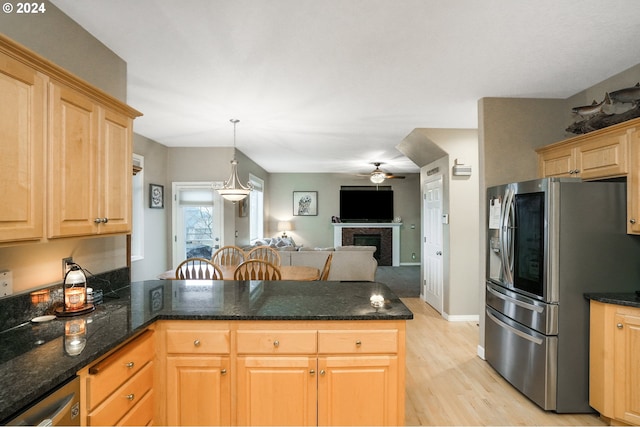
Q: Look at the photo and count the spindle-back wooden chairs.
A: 5